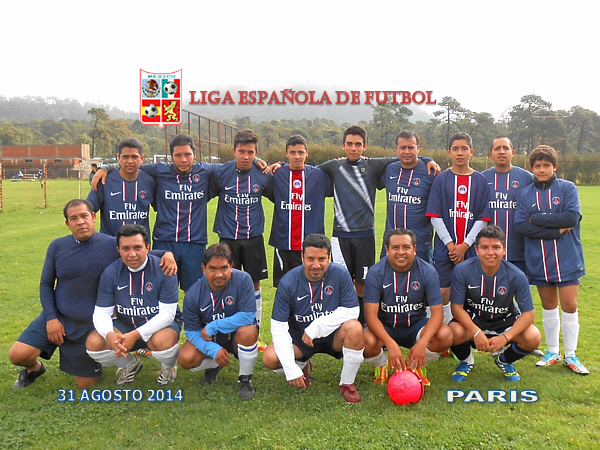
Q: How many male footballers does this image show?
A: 15